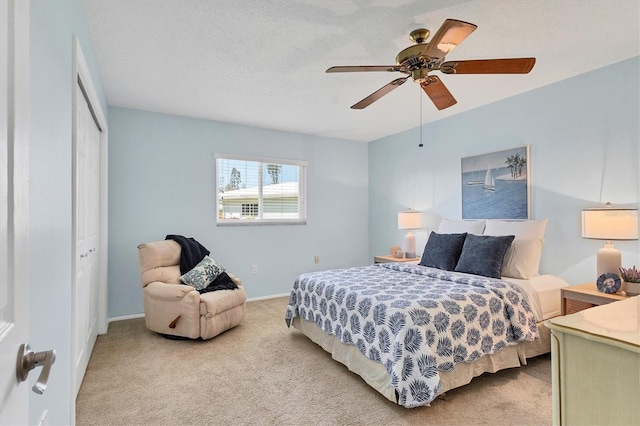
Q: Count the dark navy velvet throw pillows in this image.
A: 2